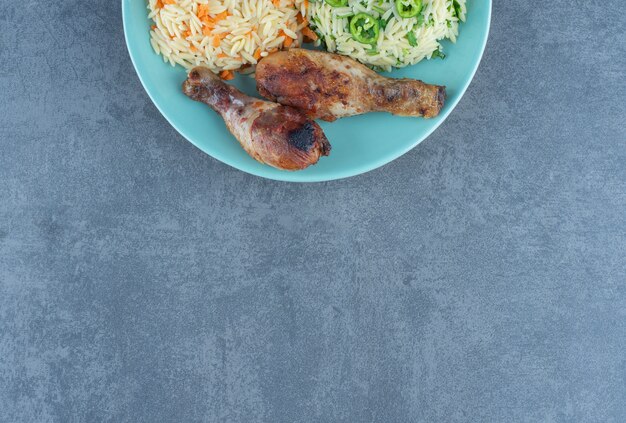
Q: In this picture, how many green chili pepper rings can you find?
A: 3